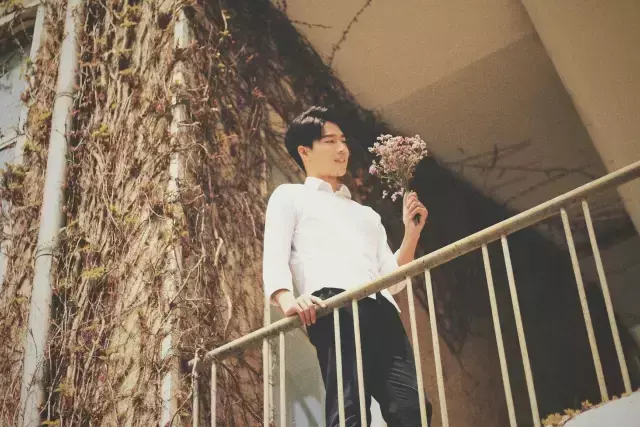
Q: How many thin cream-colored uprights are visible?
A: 12